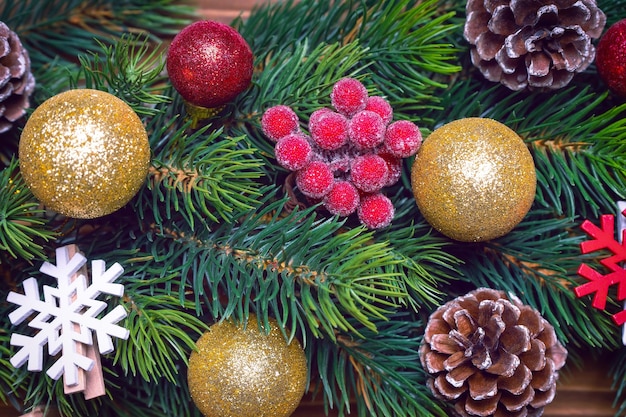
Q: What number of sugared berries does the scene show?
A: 13